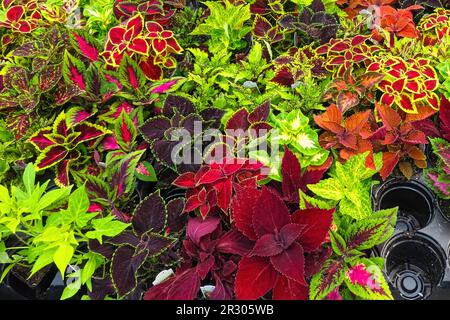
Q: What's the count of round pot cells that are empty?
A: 2